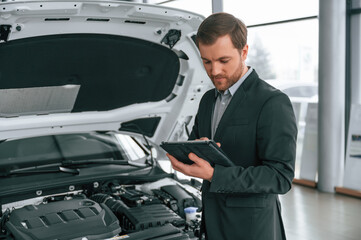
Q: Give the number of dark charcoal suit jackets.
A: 1